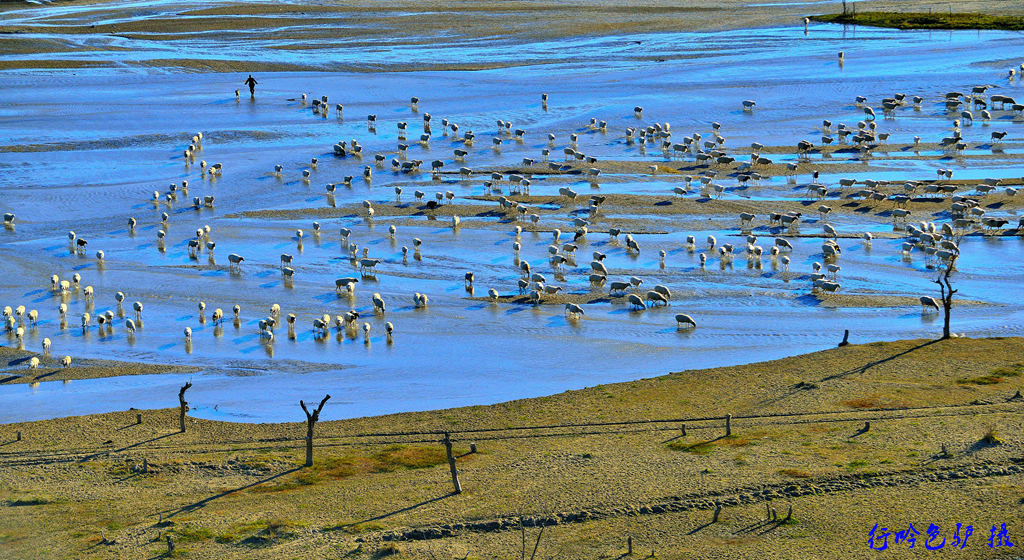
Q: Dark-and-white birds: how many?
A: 0